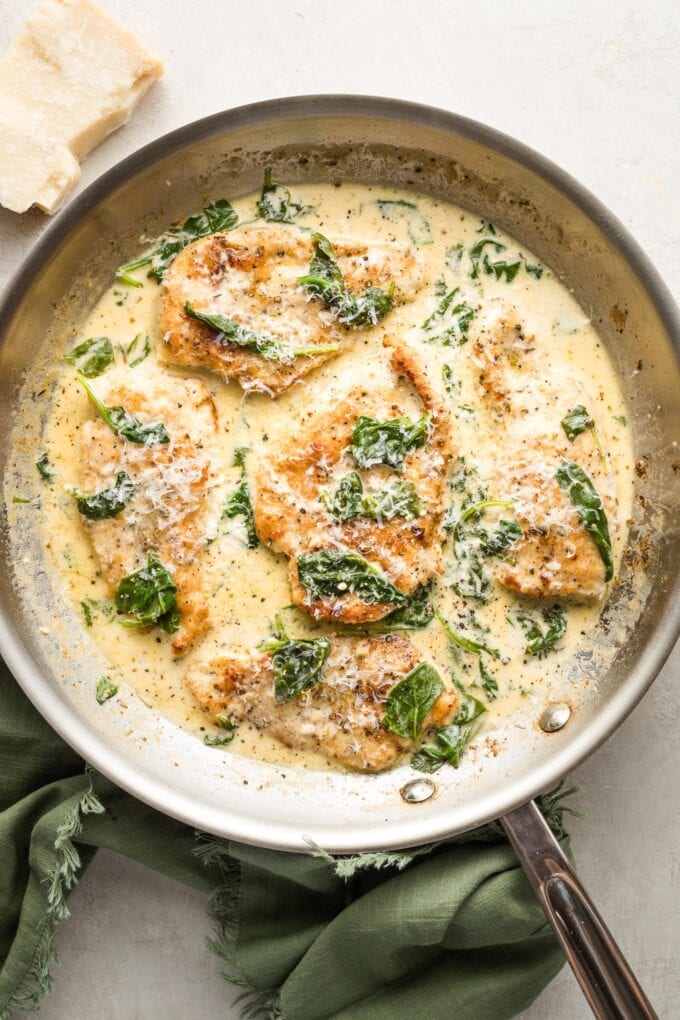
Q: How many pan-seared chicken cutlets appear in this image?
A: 5